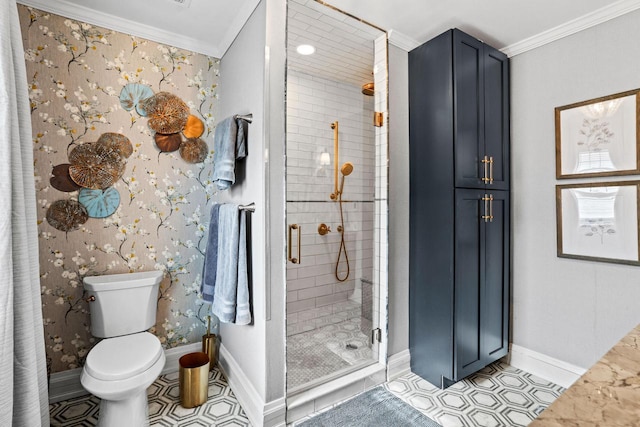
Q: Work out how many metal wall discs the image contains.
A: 10